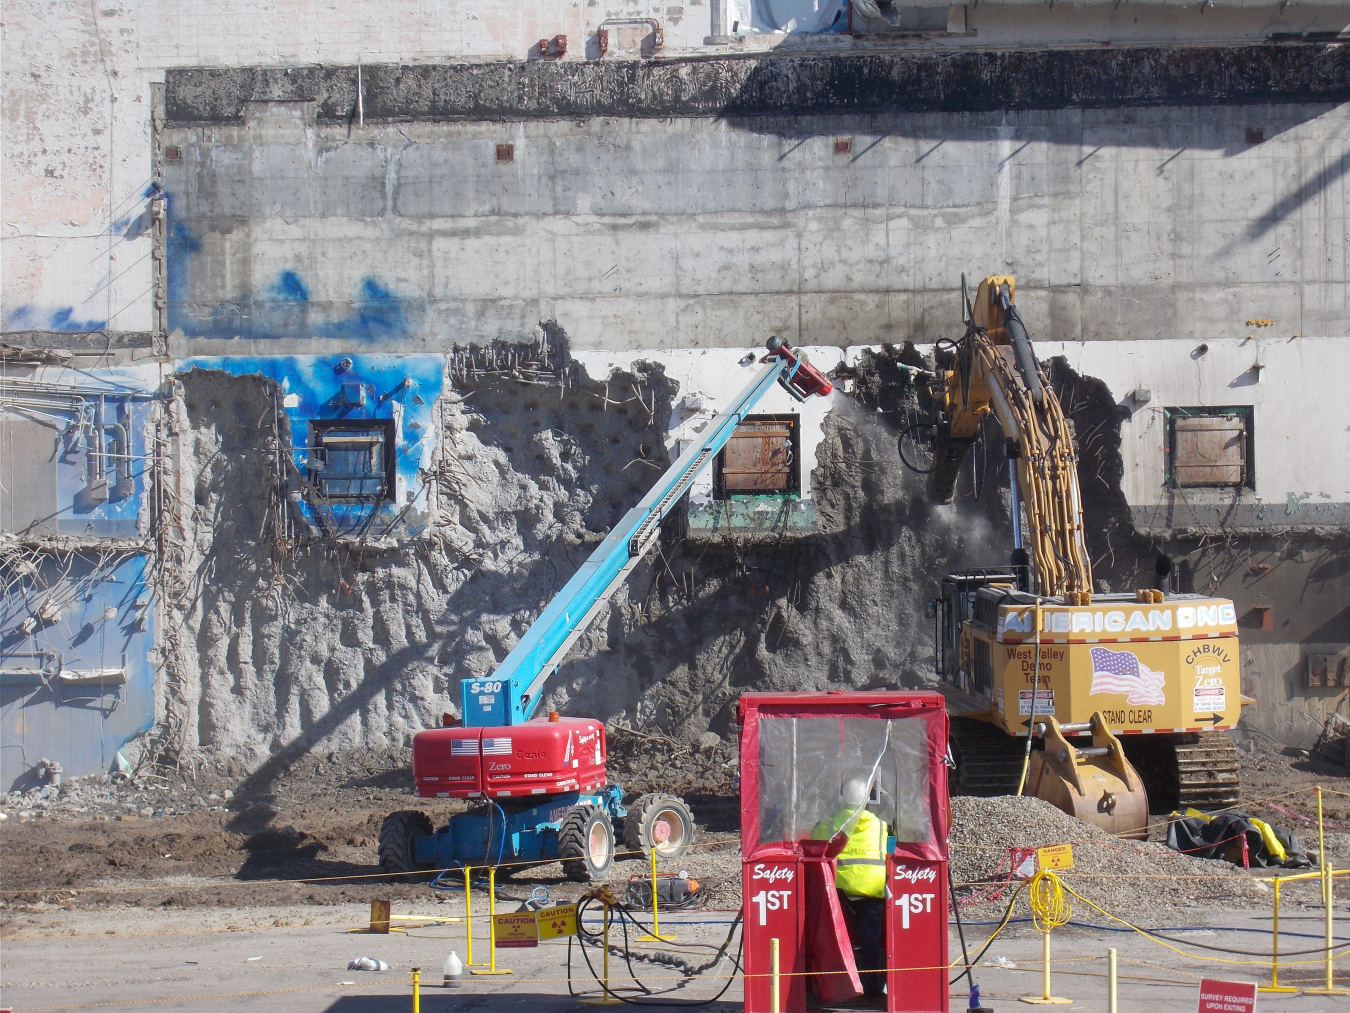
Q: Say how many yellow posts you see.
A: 11